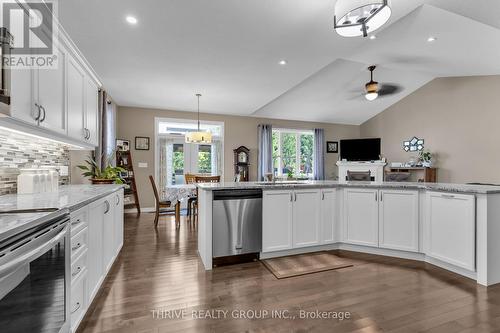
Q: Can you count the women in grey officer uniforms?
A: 0